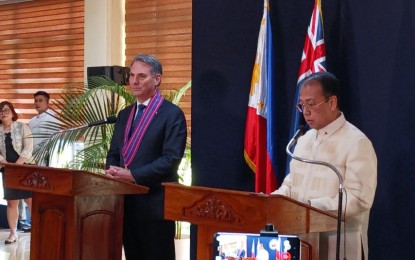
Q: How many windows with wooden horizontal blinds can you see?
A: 2